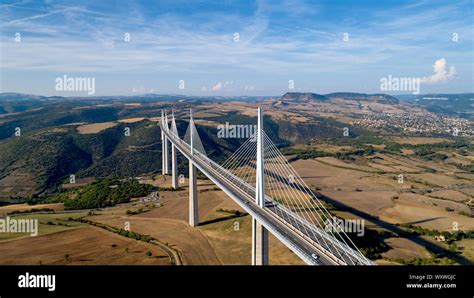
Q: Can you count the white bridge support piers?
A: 5